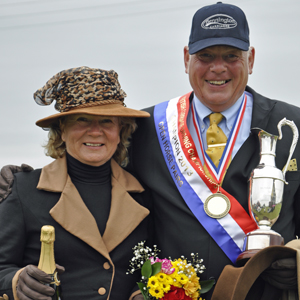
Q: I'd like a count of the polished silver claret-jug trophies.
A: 1